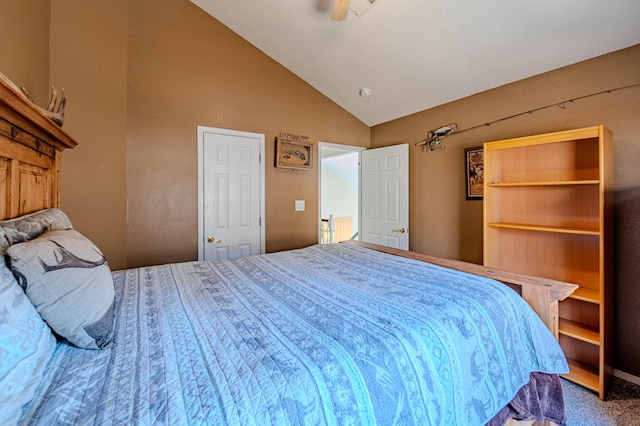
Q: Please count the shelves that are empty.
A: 5